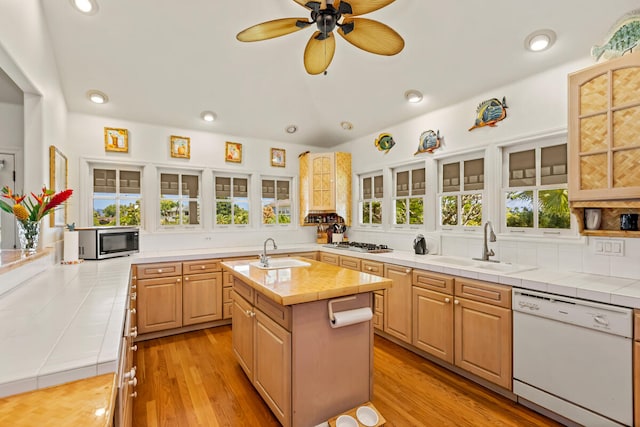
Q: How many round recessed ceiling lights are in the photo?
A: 7